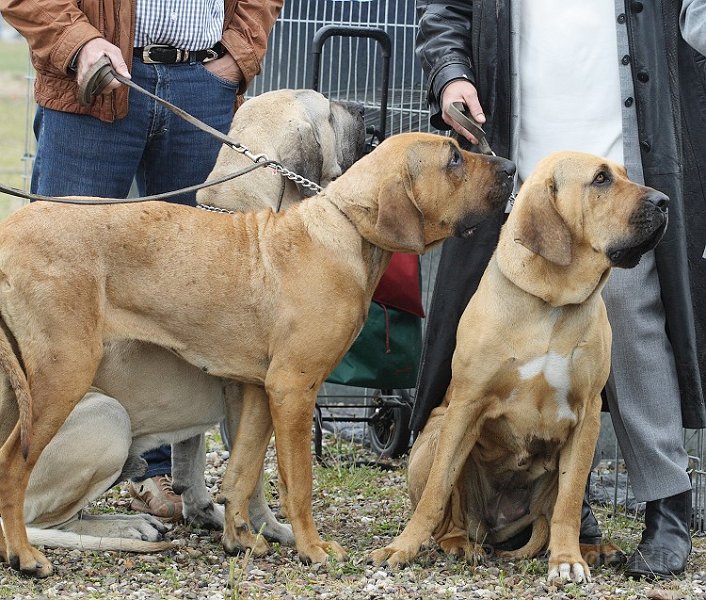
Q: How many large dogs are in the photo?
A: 3